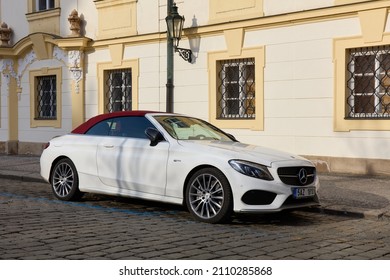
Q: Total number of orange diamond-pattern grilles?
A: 0